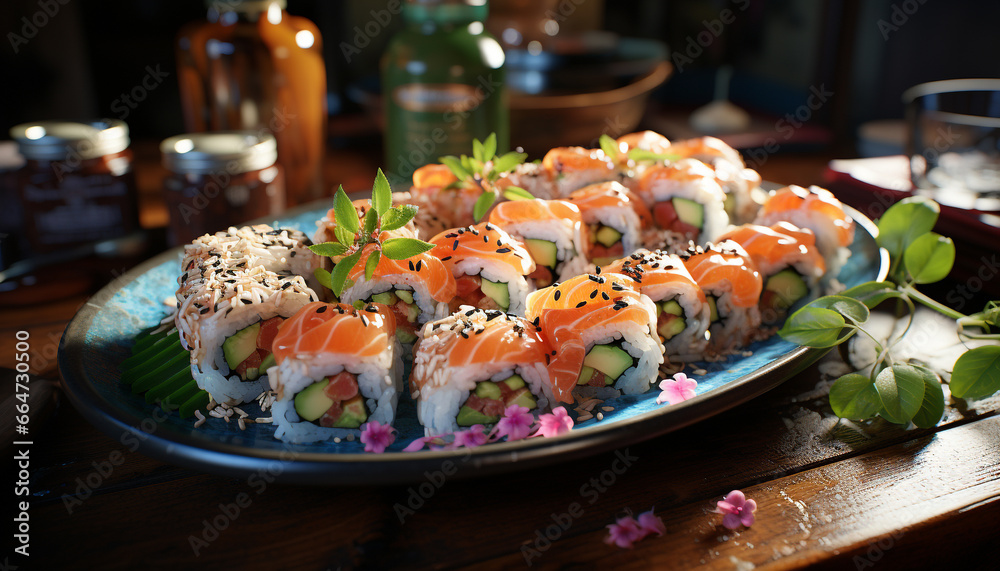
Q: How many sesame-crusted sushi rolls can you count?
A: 2